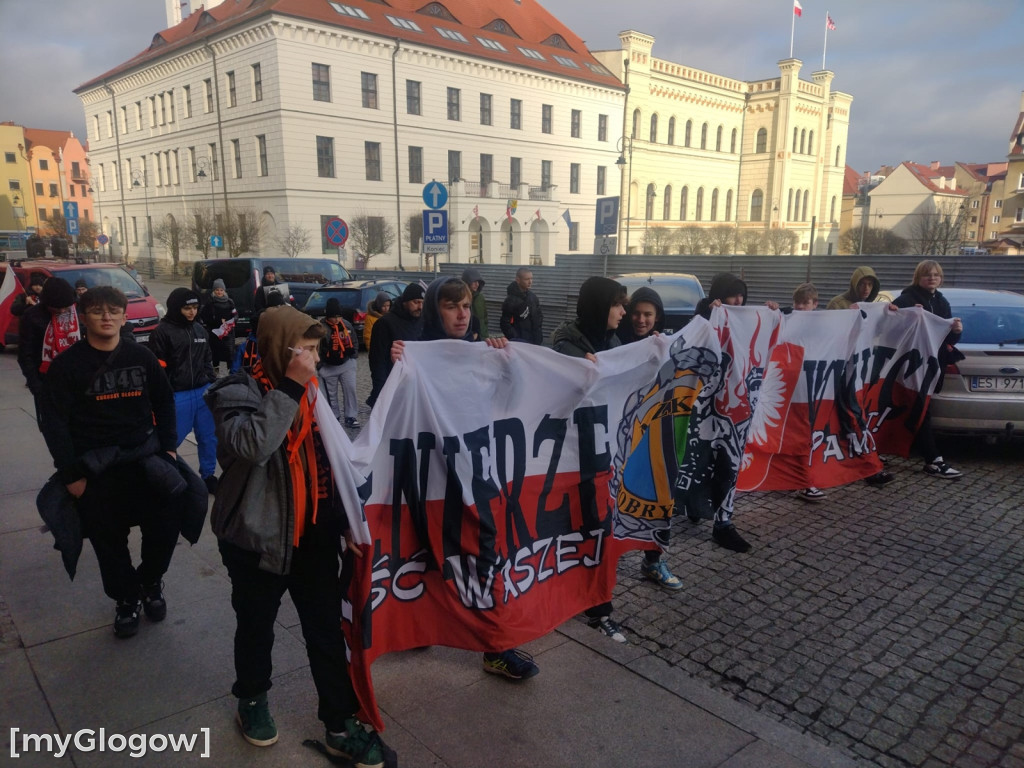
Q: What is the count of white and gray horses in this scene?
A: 0